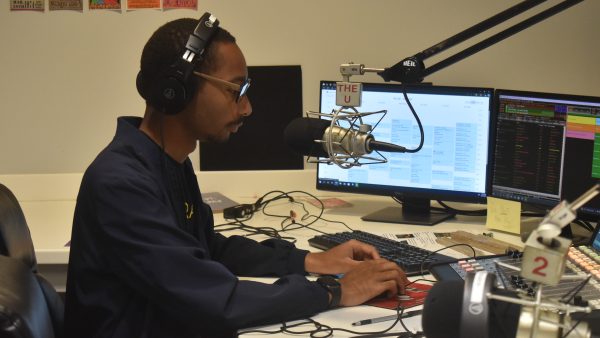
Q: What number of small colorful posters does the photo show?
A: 5